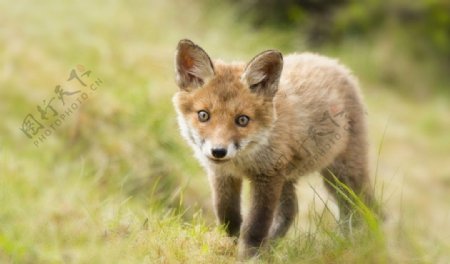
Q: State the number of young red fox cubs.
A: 1